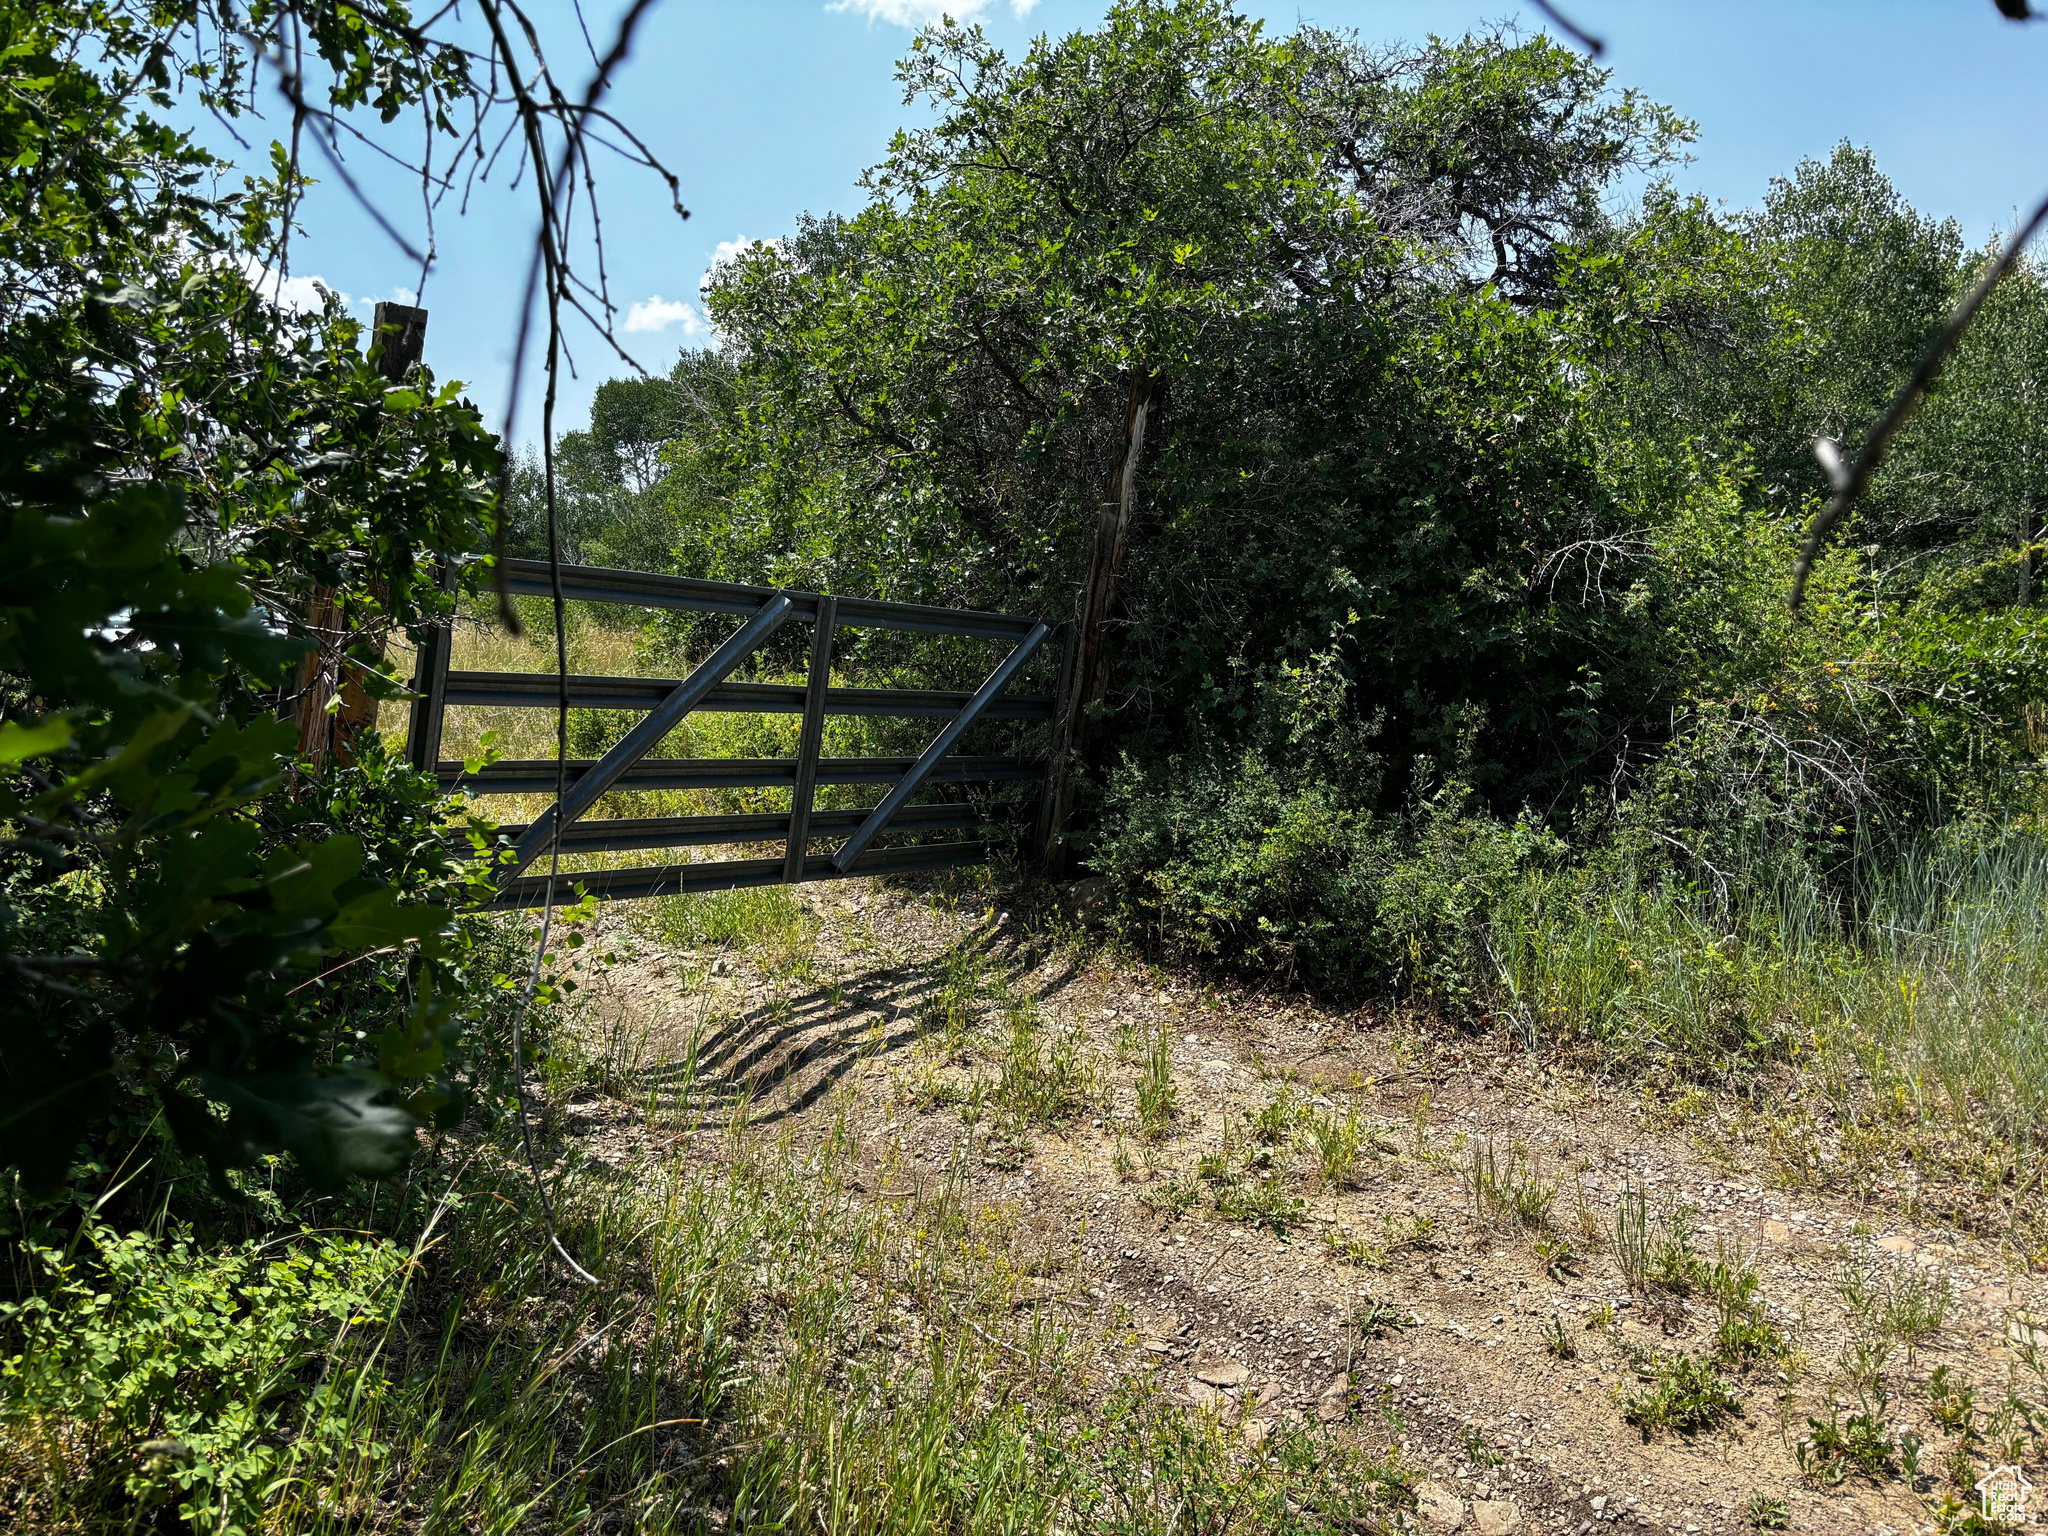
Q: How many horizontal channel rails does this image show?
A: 5